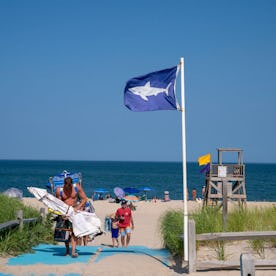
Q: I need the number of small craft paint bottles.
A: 0